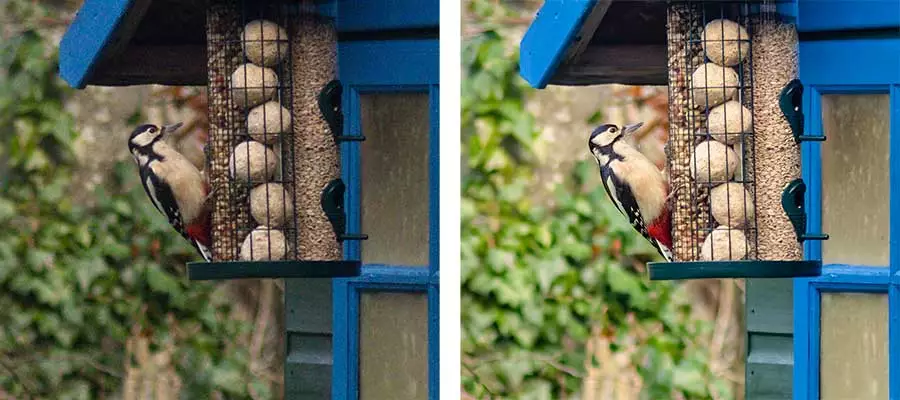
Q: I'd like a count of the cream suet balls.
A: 12